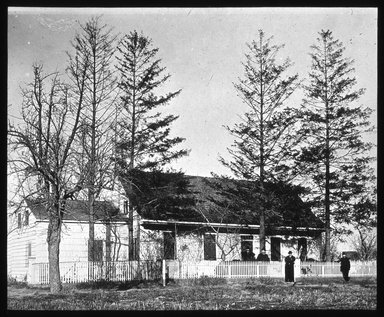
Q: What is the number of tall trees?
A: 5